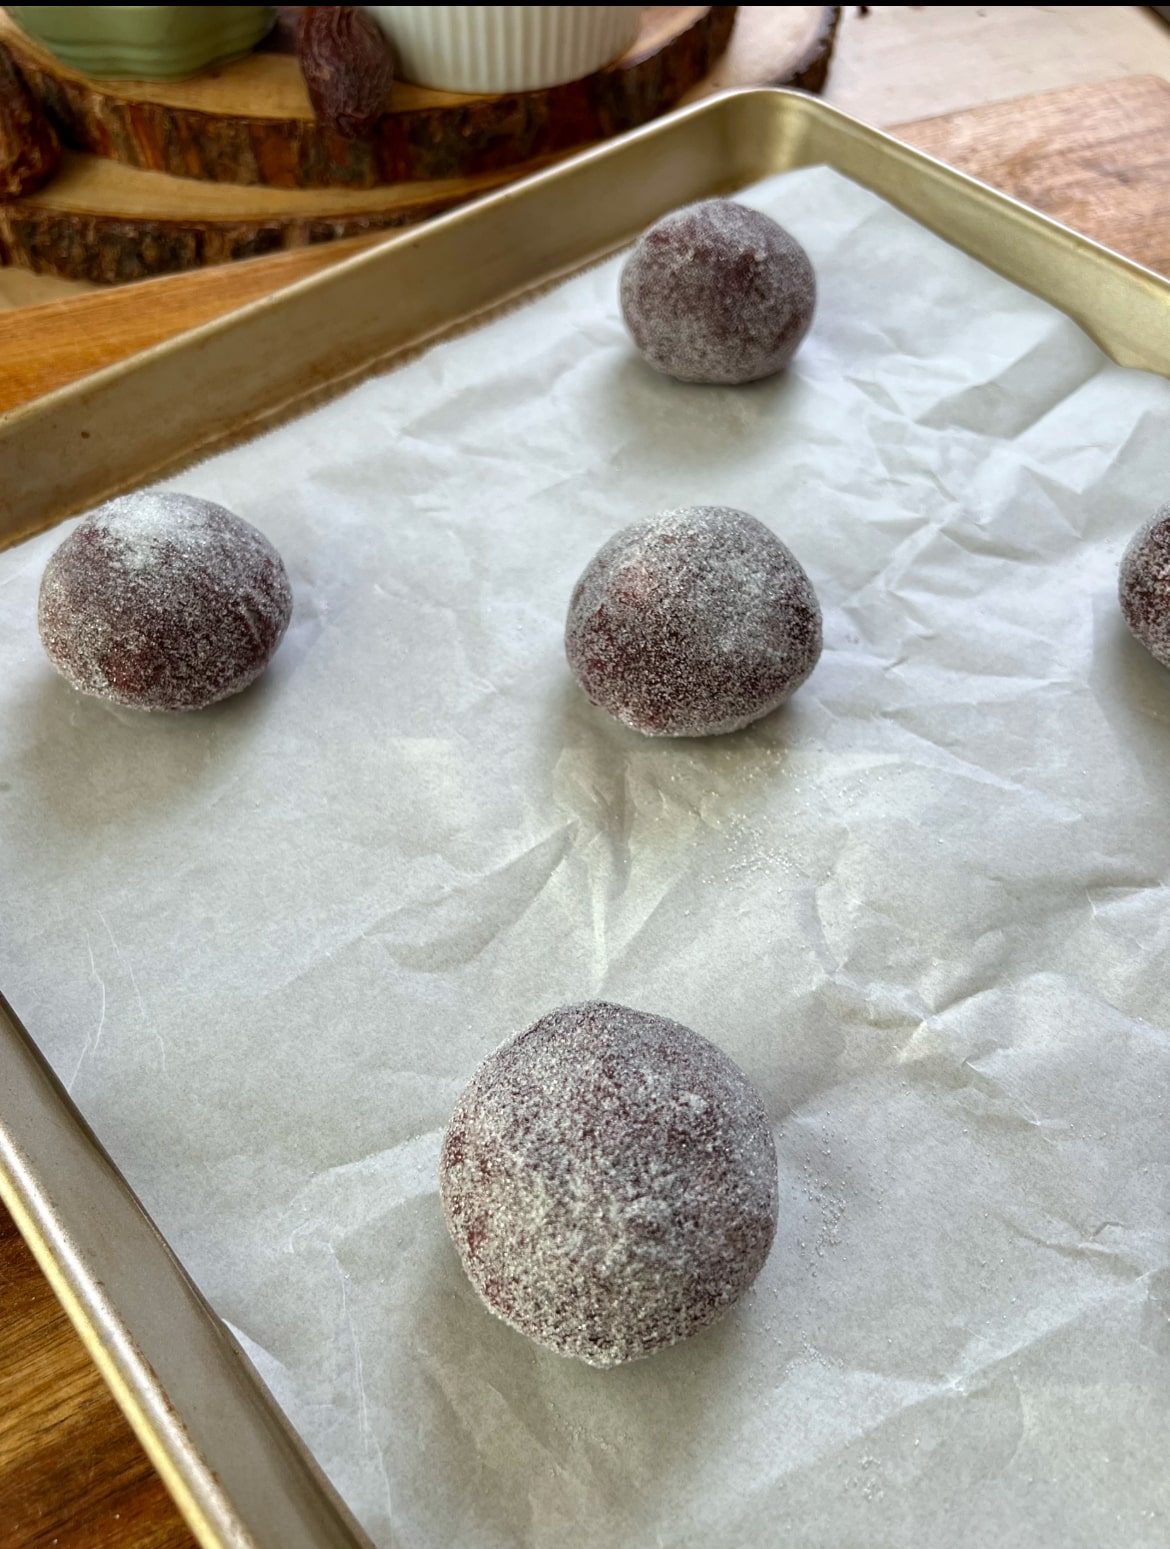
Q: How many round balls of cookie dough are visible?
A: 5